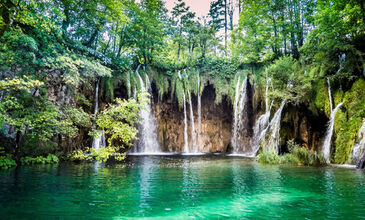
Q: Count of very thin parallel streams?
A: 3